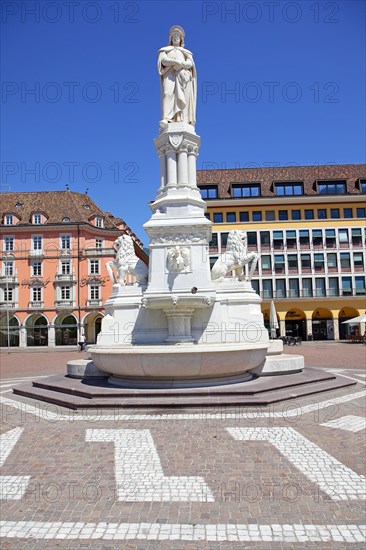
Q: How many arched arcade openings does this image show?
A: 8